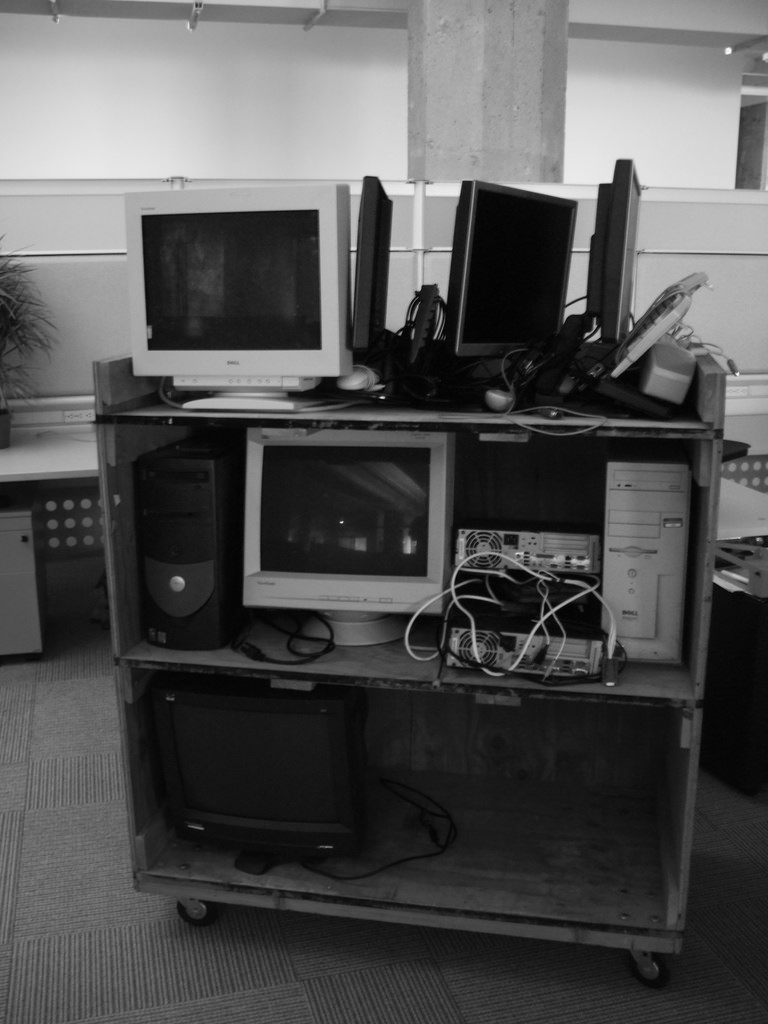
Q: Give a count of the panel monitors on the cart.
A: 3